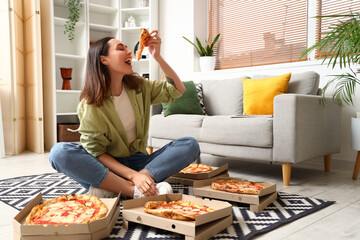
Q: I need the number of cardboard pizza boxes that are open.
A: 4